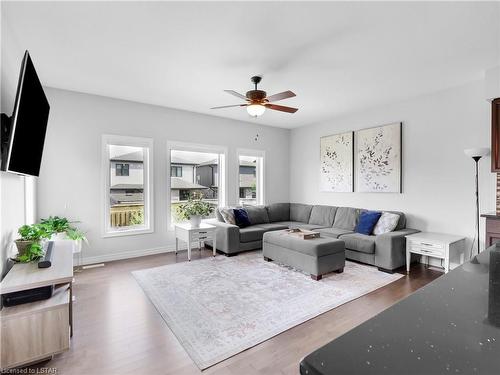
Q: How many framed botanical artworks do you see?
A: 2